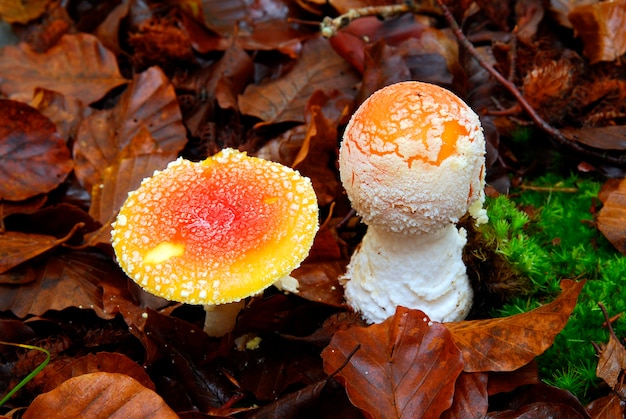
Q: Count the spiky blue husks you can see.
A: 0